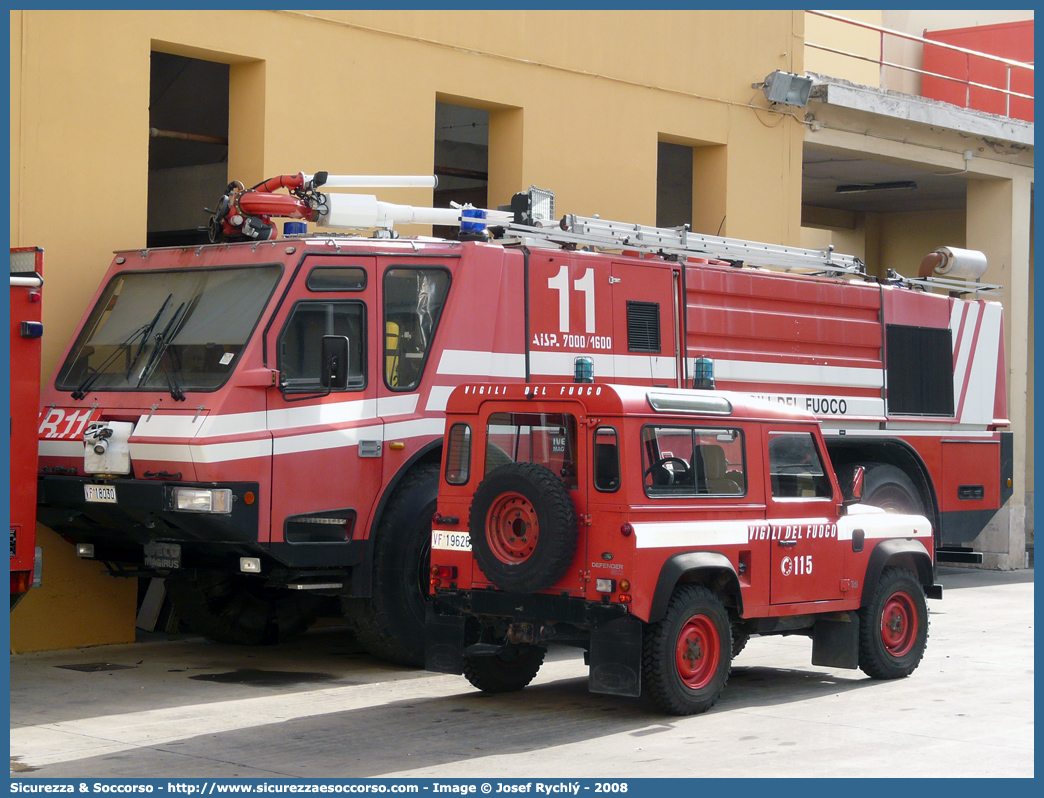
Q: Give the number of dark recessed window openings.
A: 3